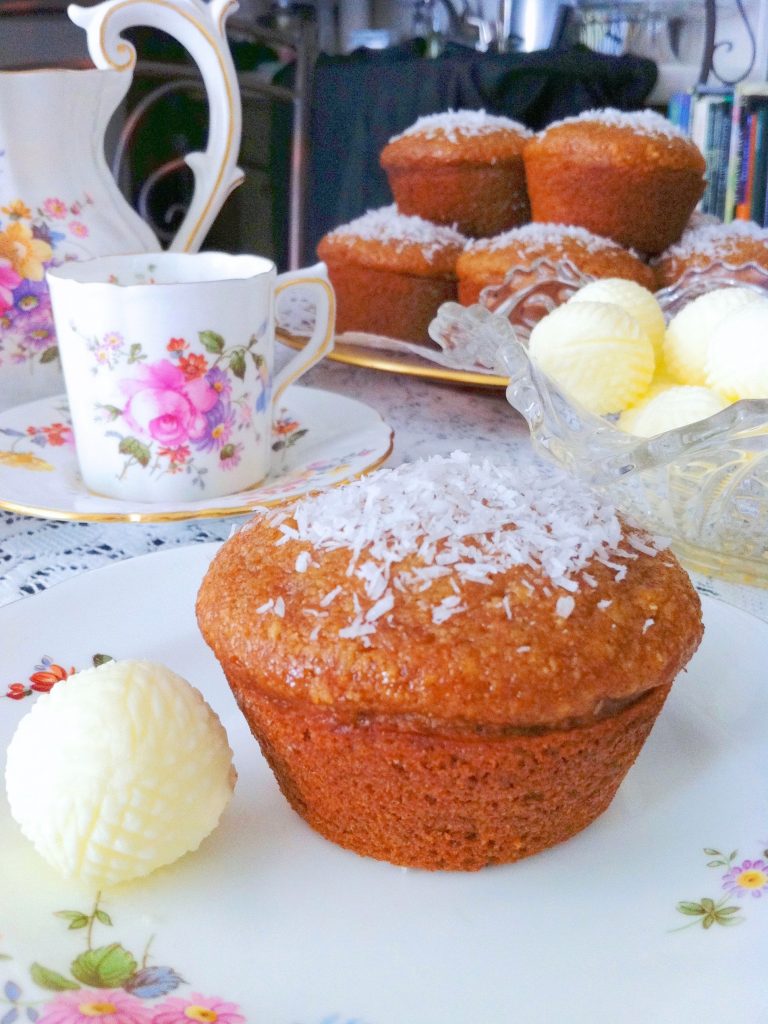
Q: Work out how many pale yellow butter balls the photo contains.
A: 6